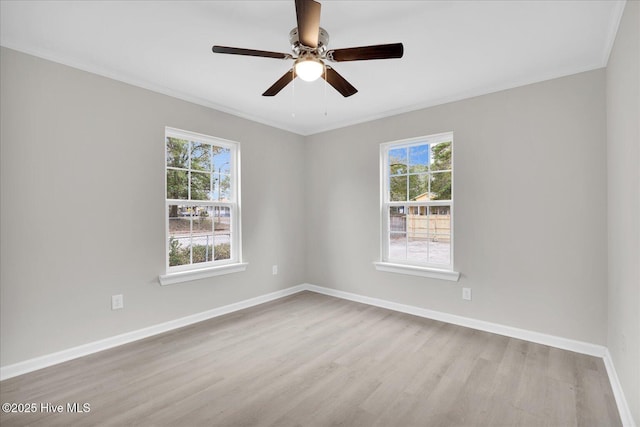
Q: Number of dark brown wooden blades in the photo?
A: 5